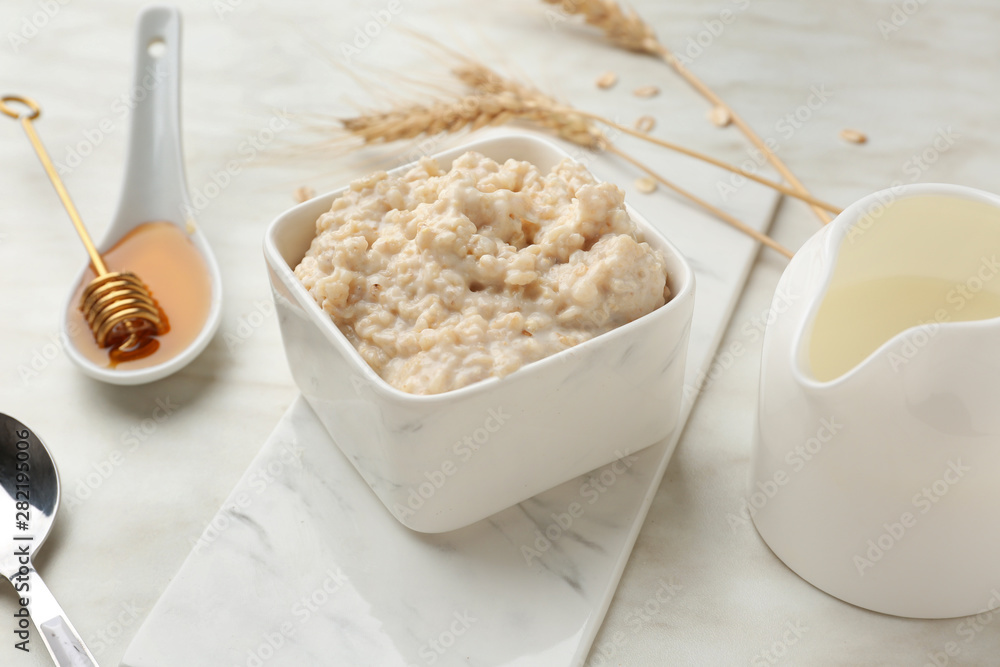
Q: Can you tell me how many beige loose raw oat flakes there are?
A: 7